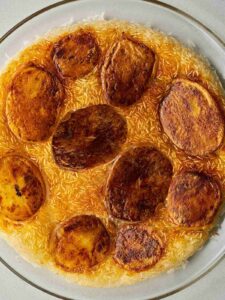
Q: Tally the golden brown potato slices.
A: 10